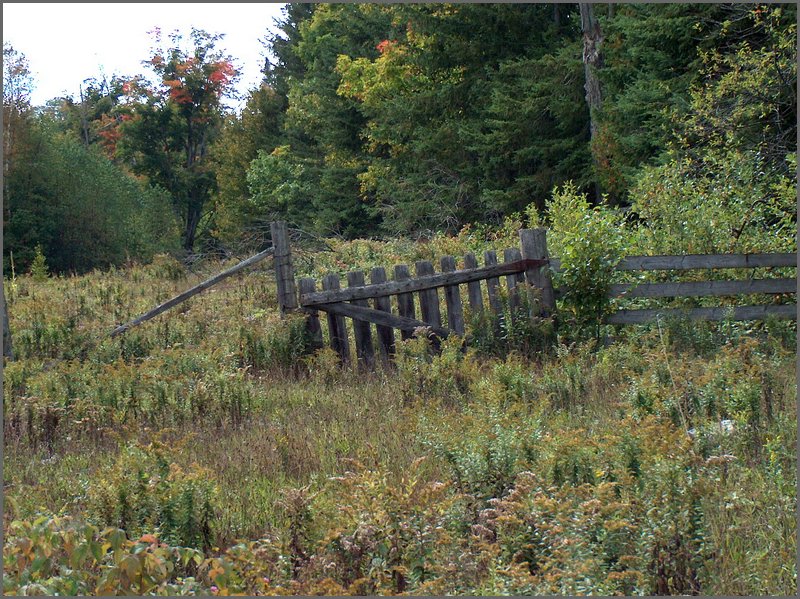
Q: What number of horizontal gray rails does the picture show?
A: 3